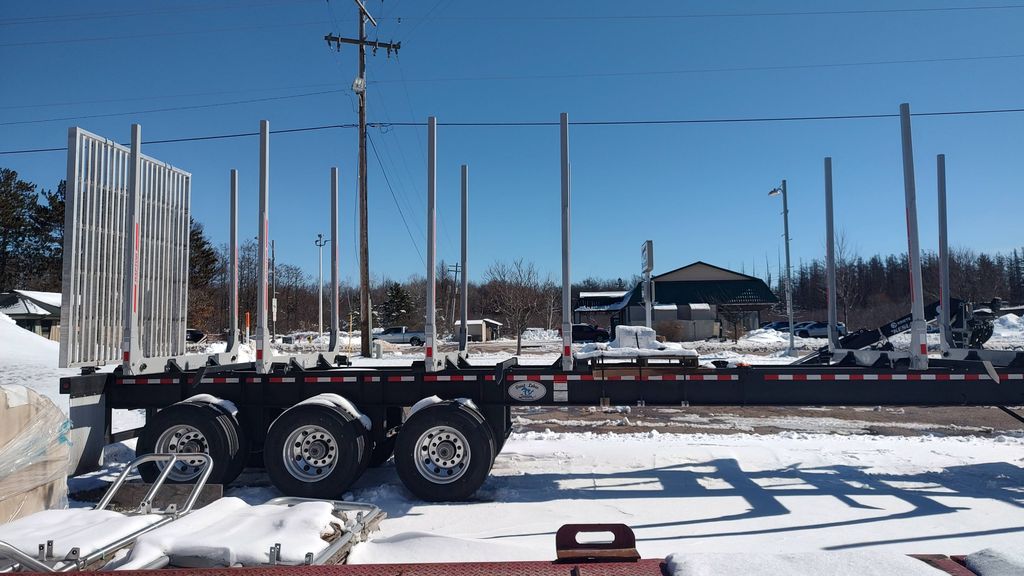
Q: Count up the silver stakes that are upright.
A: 10